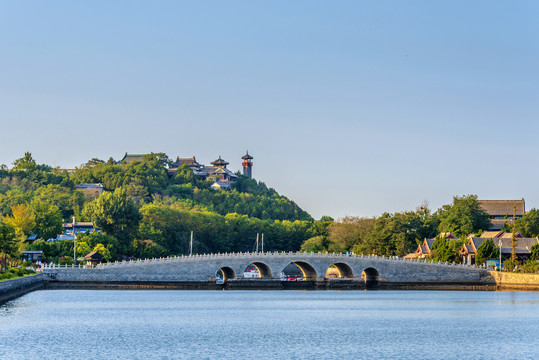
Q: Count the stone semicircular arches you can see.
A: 5